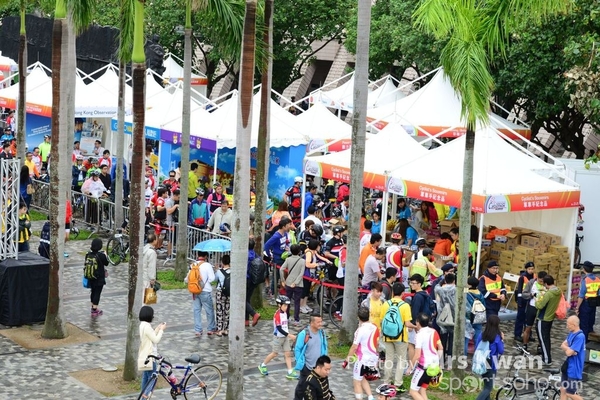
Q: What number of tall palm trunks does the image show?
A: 10